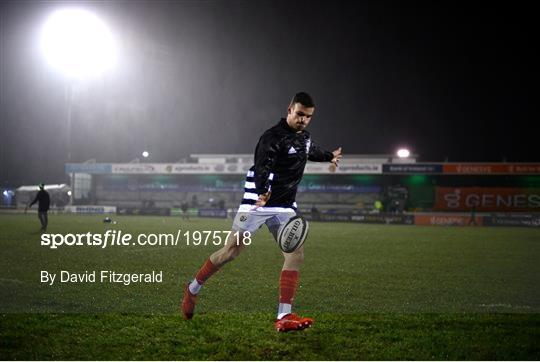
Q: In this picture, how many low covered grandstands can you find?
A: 1